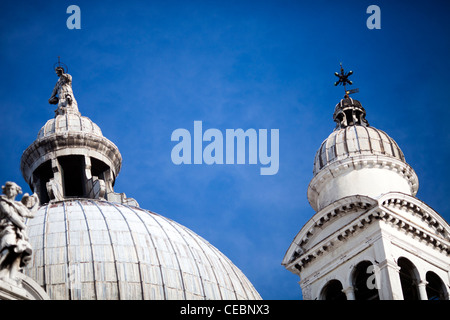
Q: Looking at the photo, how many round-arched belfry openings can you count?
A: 4